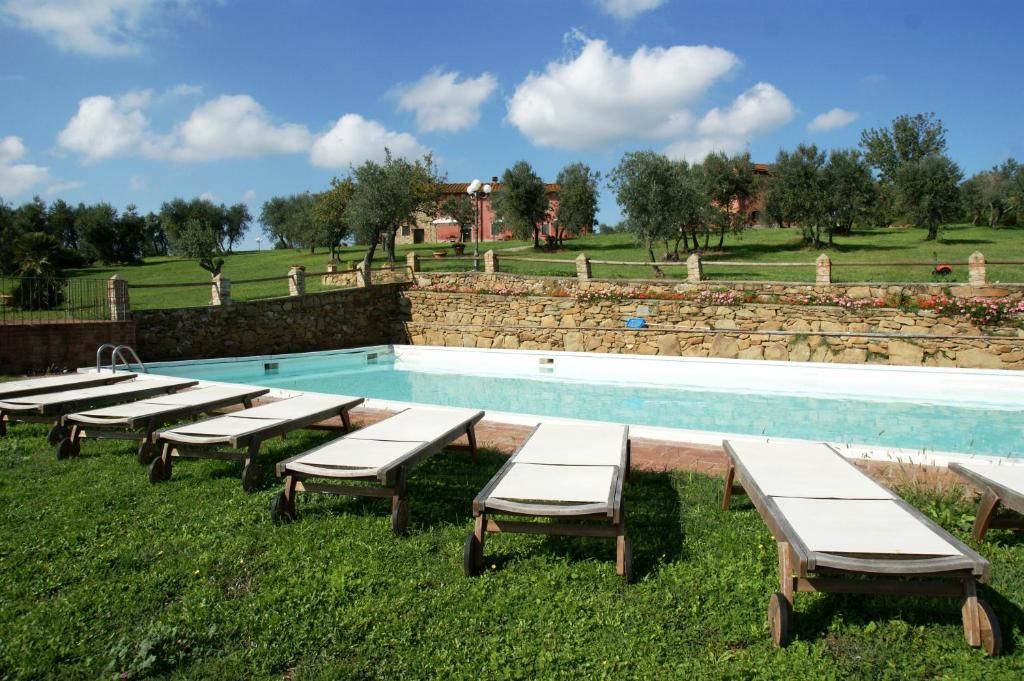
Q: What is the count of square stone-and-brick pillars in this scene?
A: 10